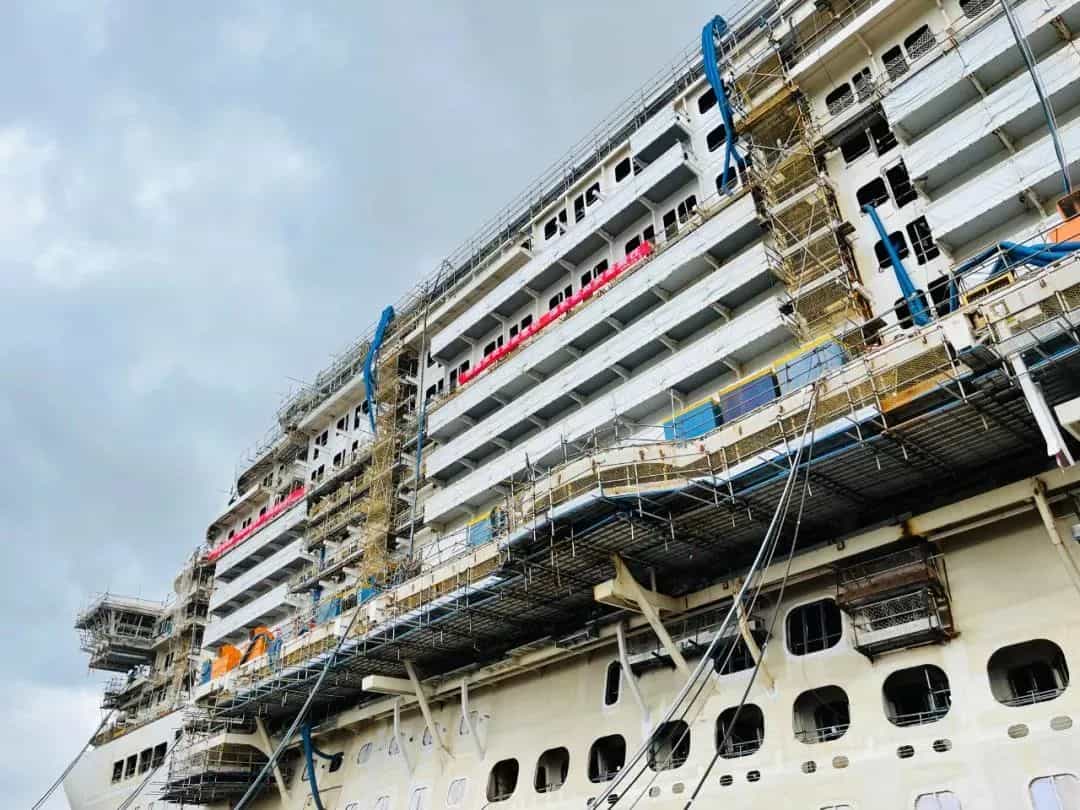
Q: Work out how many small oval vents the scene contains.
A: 12